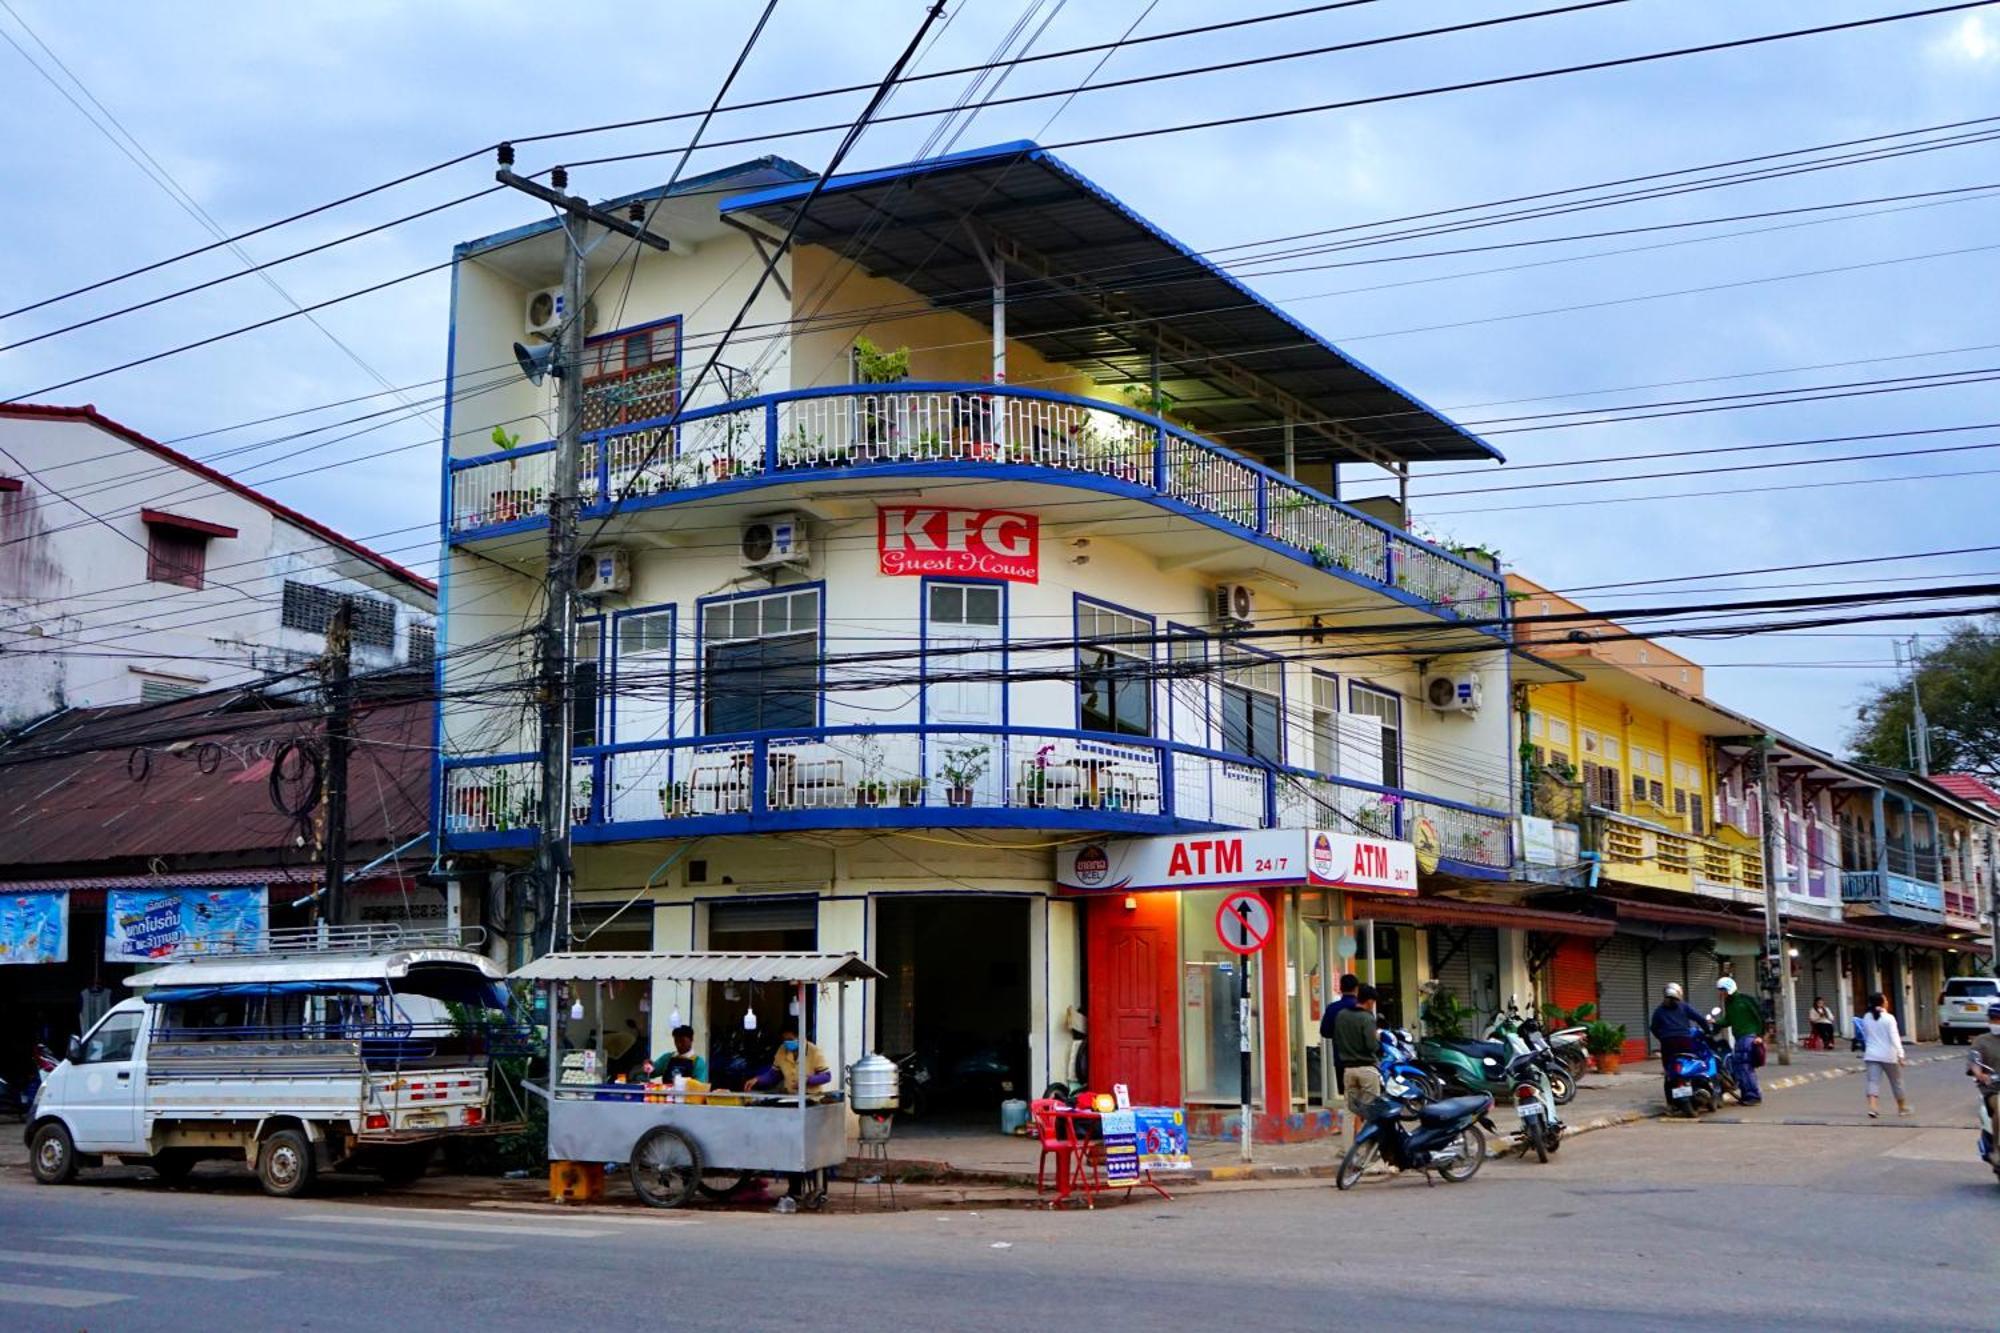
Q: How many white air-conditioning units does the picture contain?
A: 5